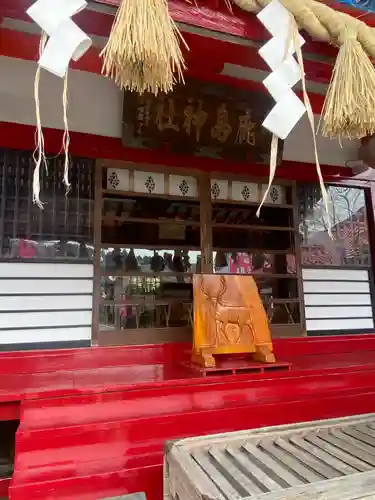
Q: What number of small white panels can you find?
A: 6